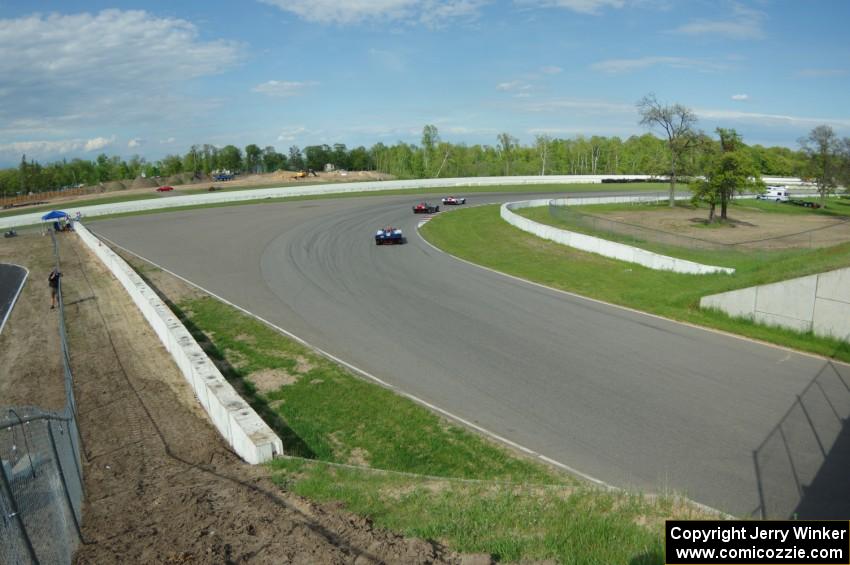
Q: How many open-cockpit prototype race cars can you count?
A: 3